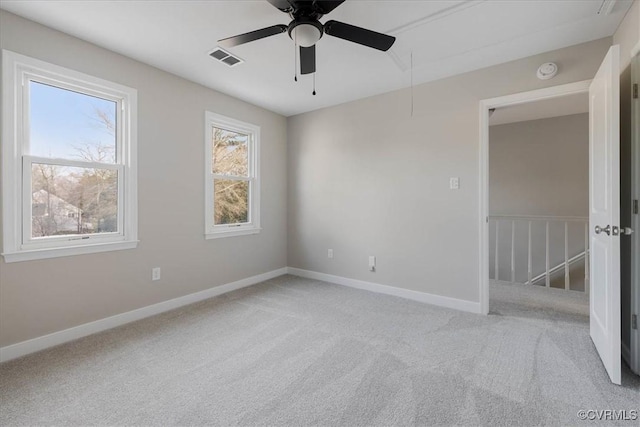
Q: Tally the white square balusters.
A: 6